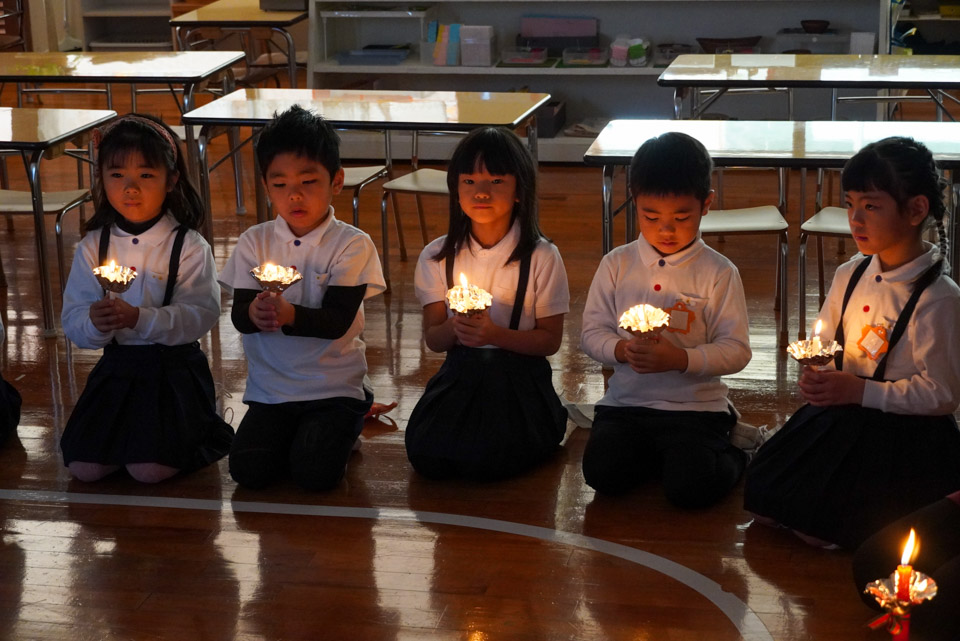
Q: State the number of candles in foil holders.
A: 6